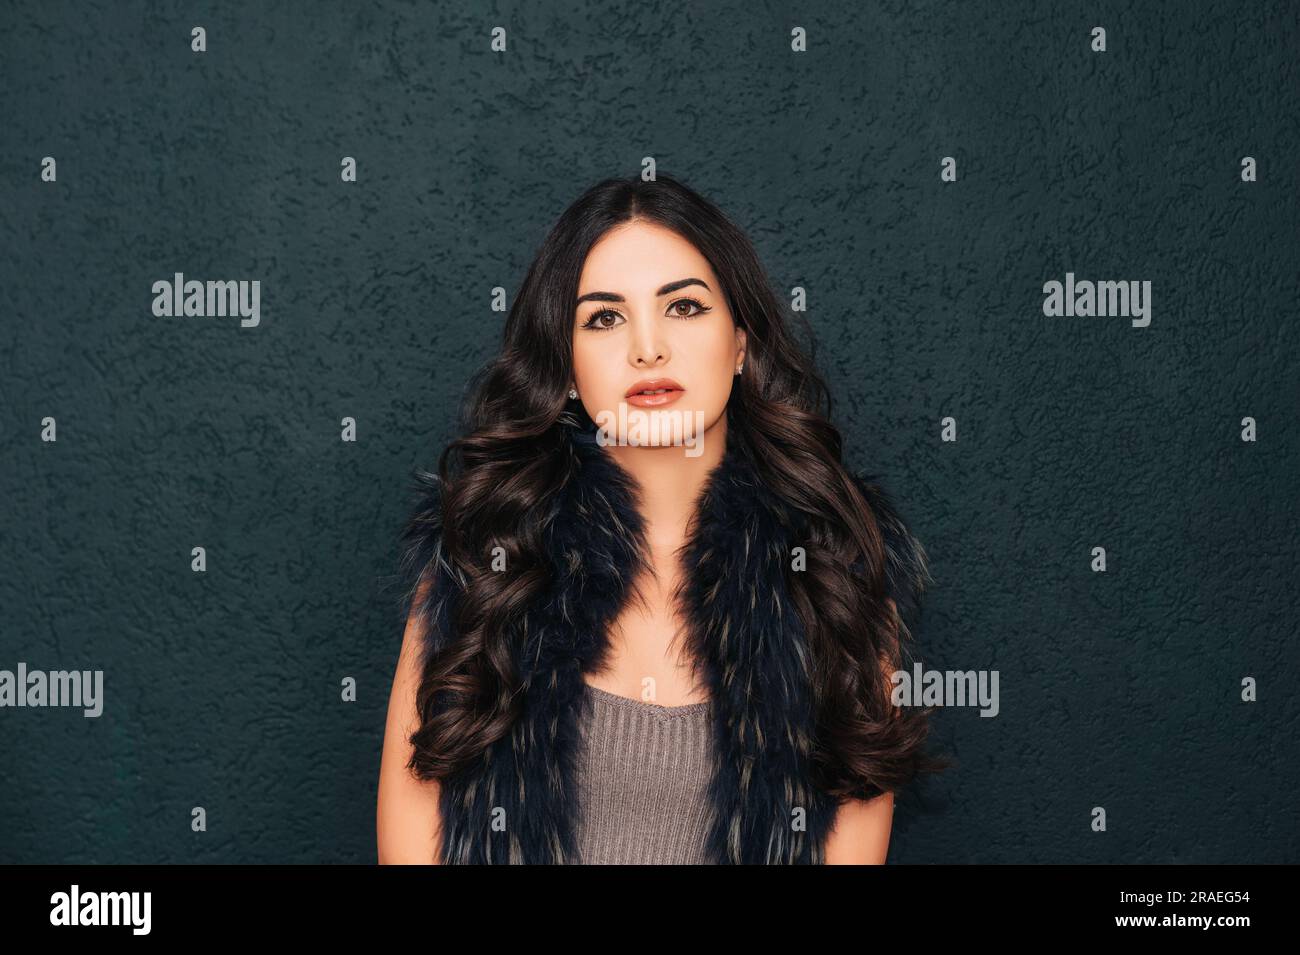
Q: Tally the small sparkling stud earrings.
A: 2